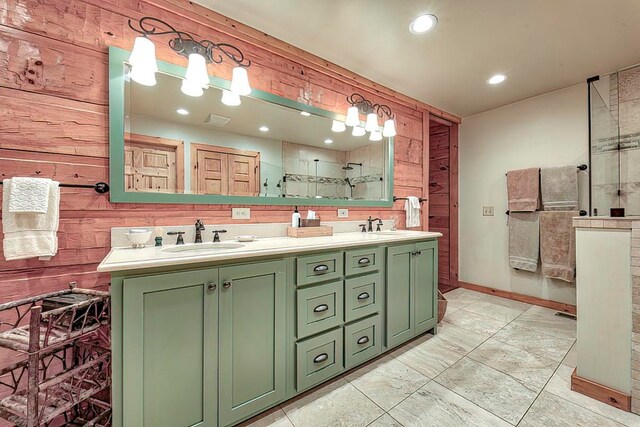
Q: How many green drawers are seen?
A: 6